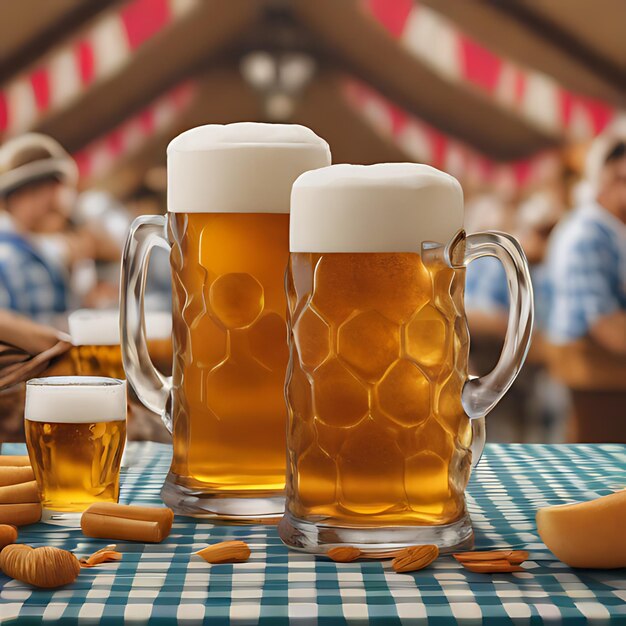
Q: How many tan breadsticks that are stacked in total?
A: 4